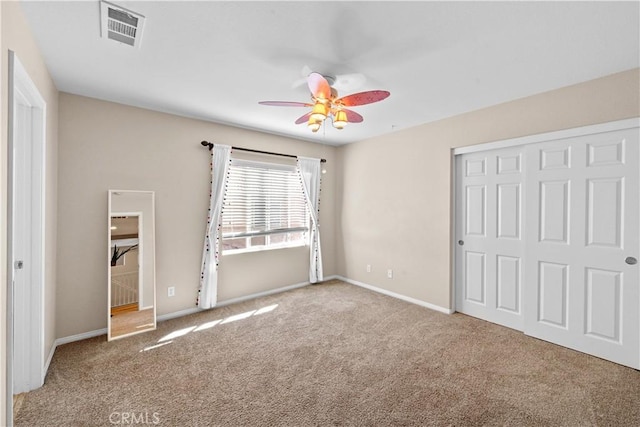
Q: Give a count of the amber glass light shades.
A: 3